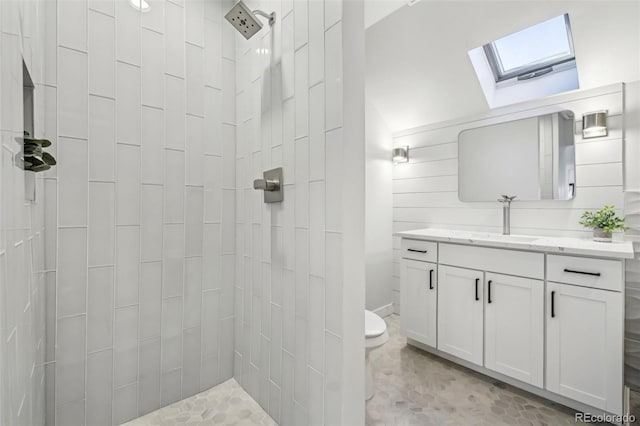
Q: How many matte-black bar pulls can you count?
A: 6